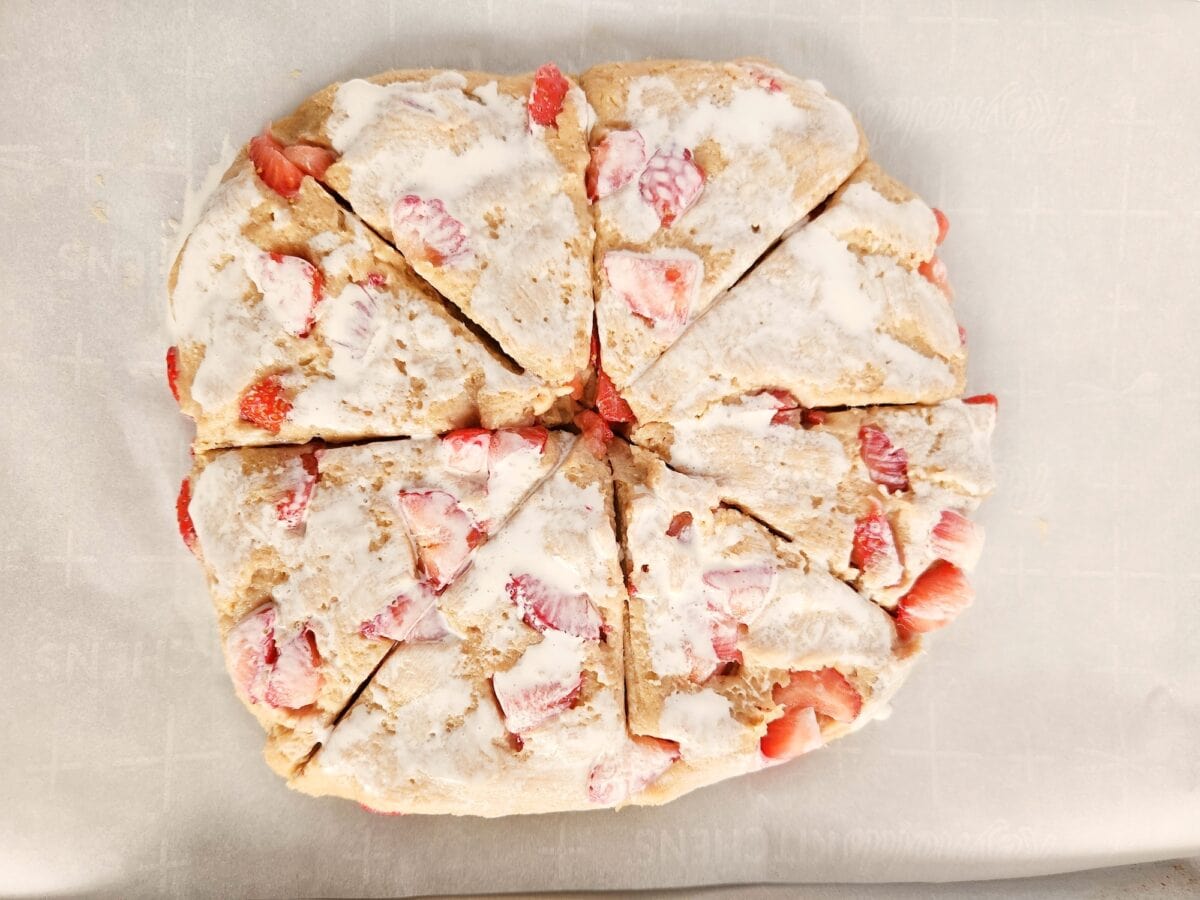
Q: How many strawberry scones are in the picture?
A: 8